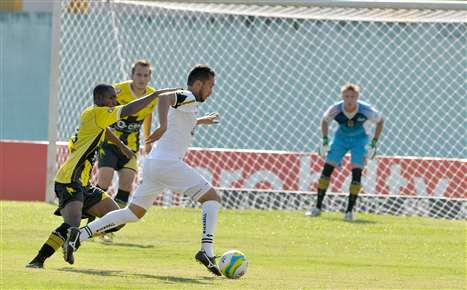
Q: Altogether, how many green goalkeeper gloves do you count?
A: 2